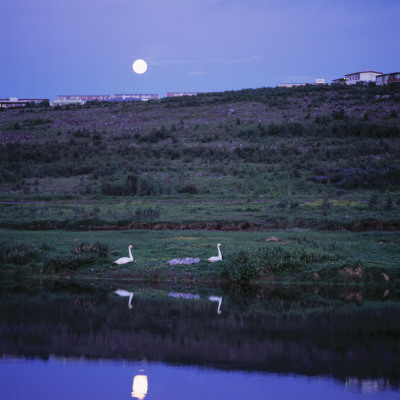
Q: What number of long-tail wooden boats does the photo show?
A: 0